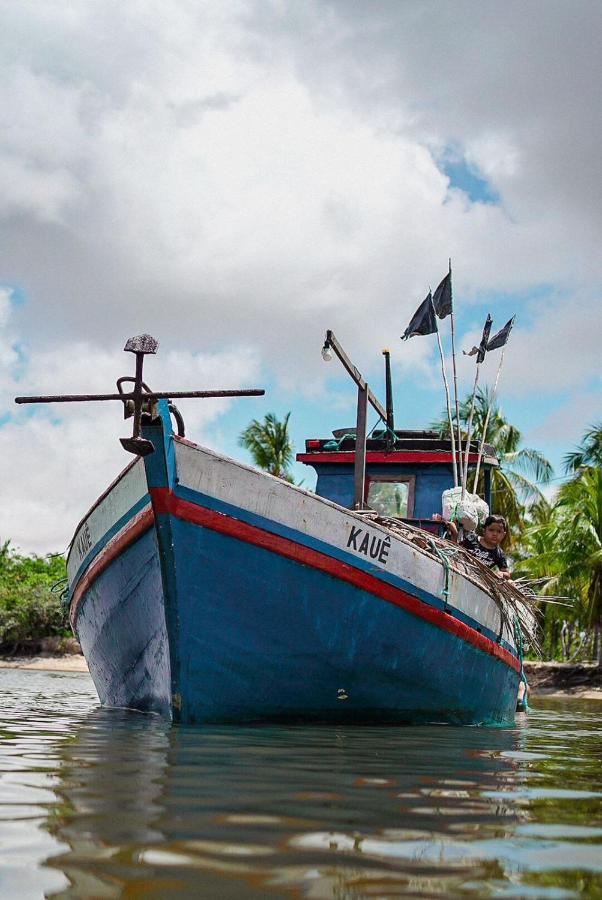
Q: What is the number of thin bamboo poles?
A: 4